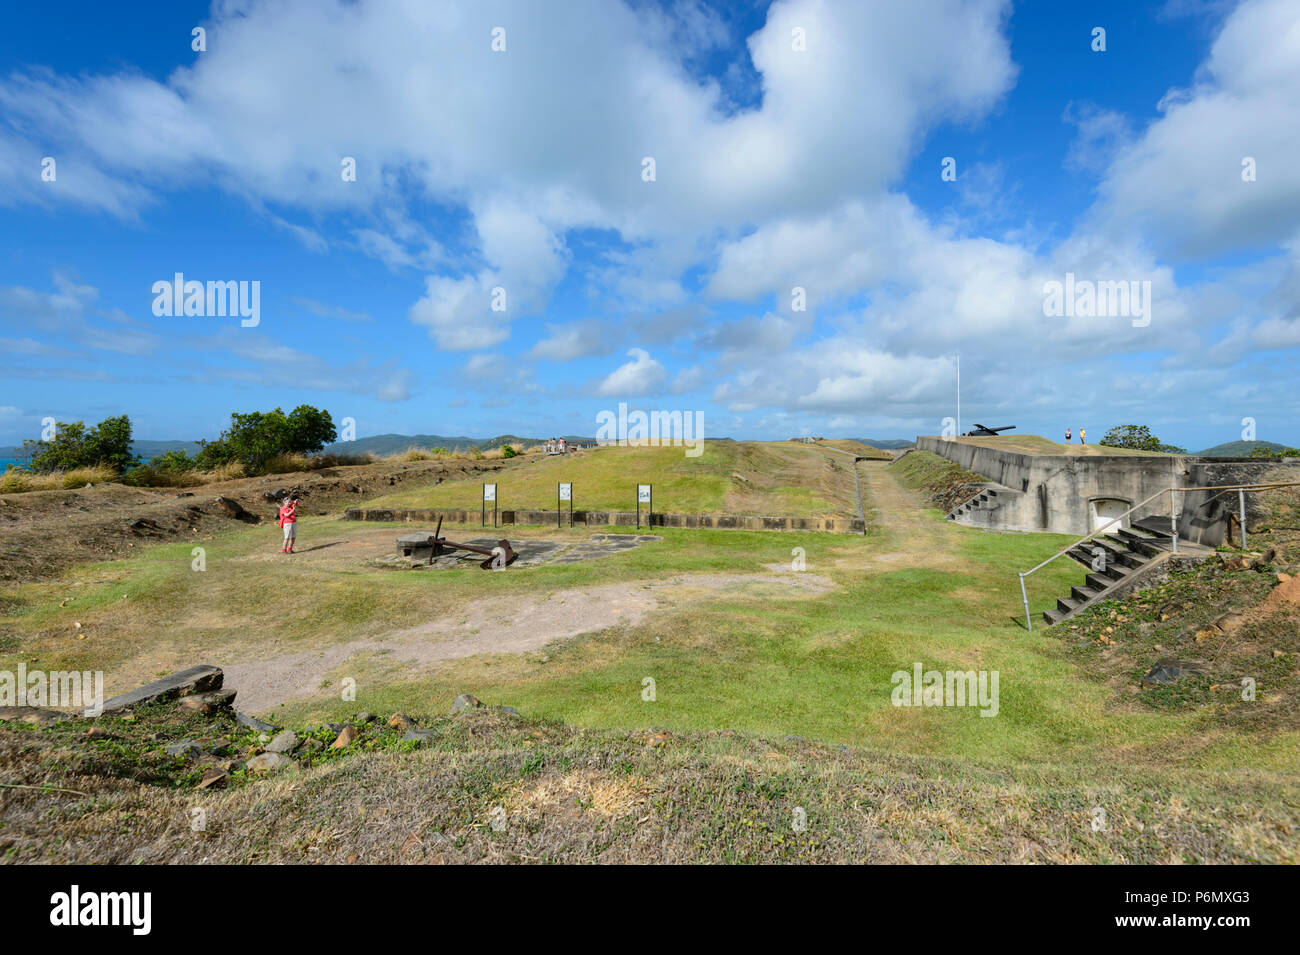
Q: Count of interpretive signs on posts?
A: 3